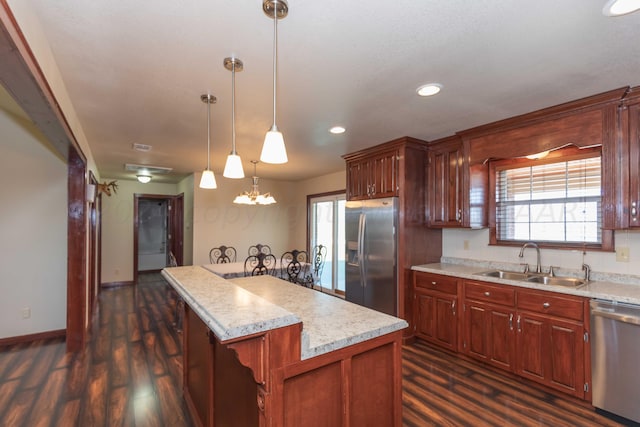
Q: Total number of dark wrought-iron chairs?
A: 5